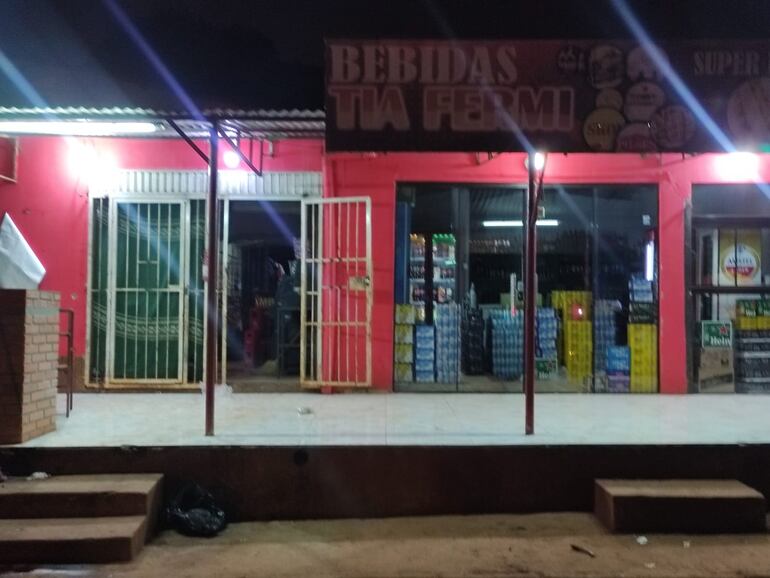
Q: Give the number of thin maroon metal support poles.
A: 2